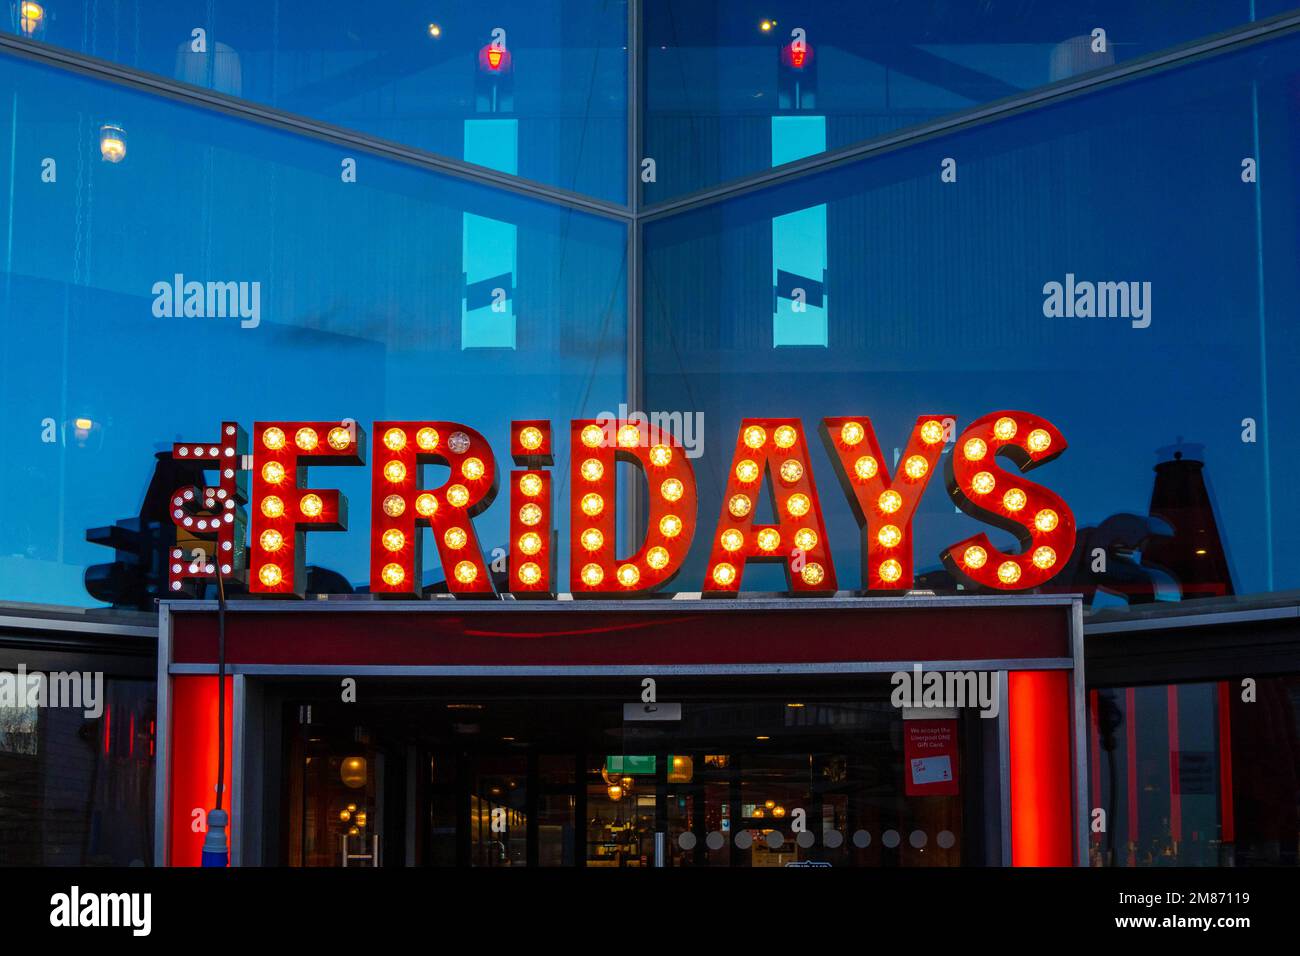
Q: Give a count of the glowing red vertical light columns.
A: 2